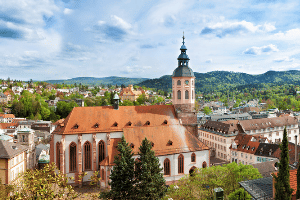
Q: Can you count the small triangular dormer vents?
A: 9